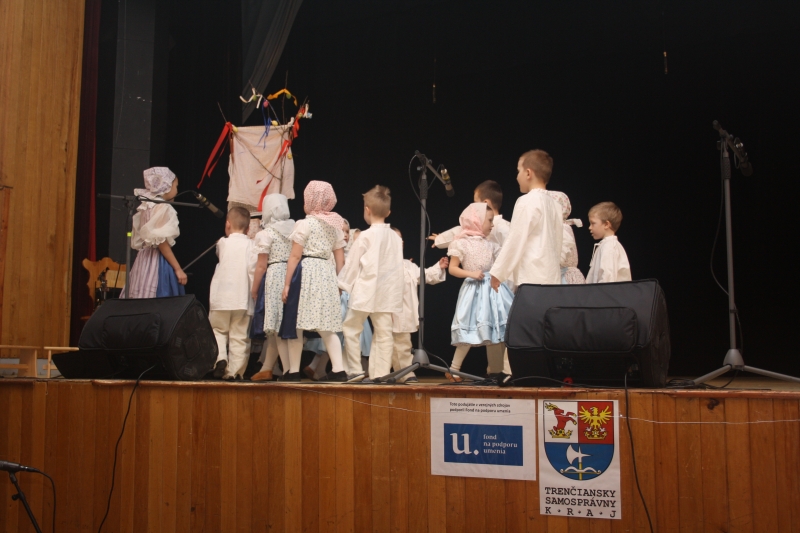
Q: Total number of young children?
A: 13